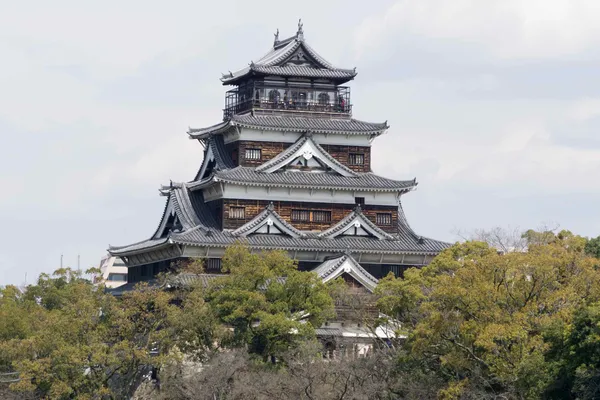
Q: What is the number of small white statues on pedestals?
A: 0